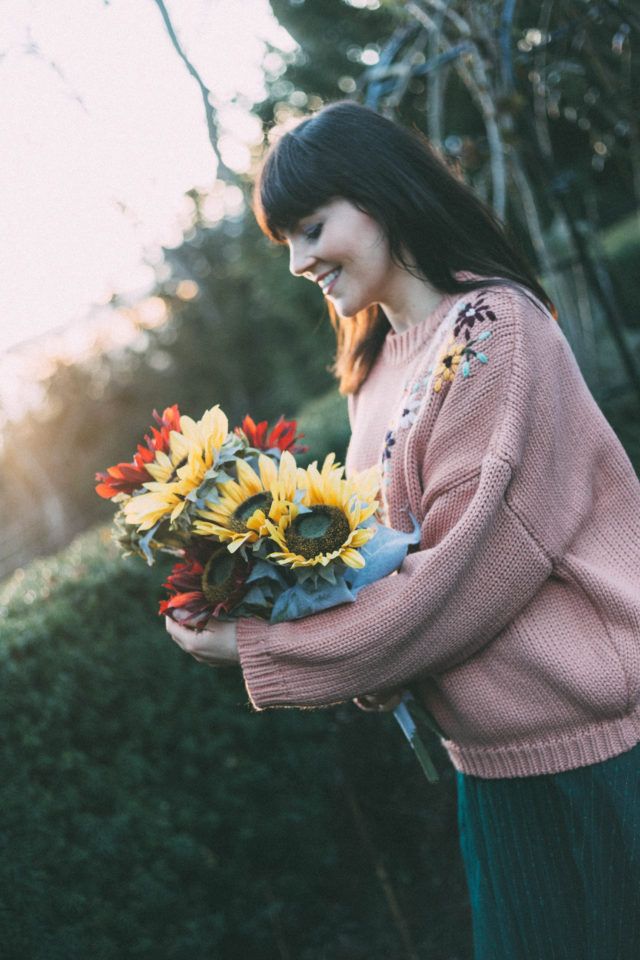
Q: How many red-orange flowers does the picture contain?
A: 3